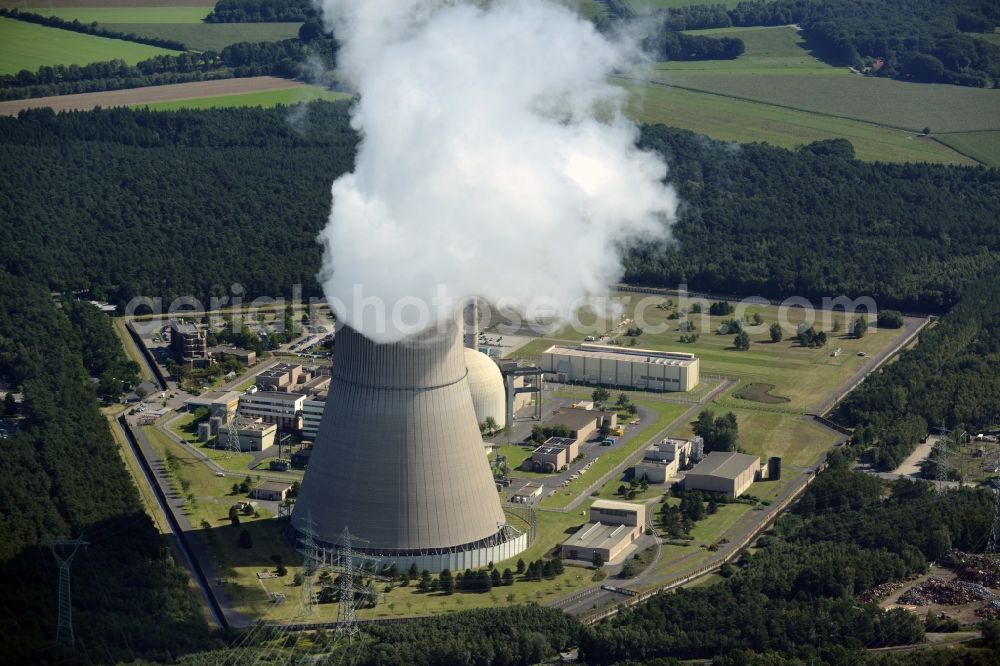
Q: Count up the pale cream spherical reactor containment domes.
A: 1